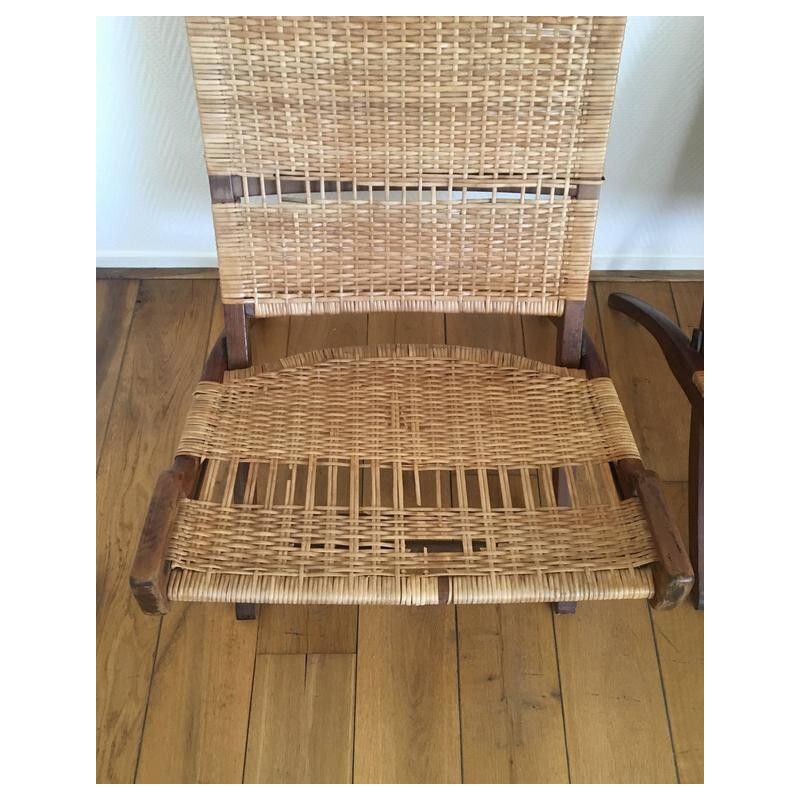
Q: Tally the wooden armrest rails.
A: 2